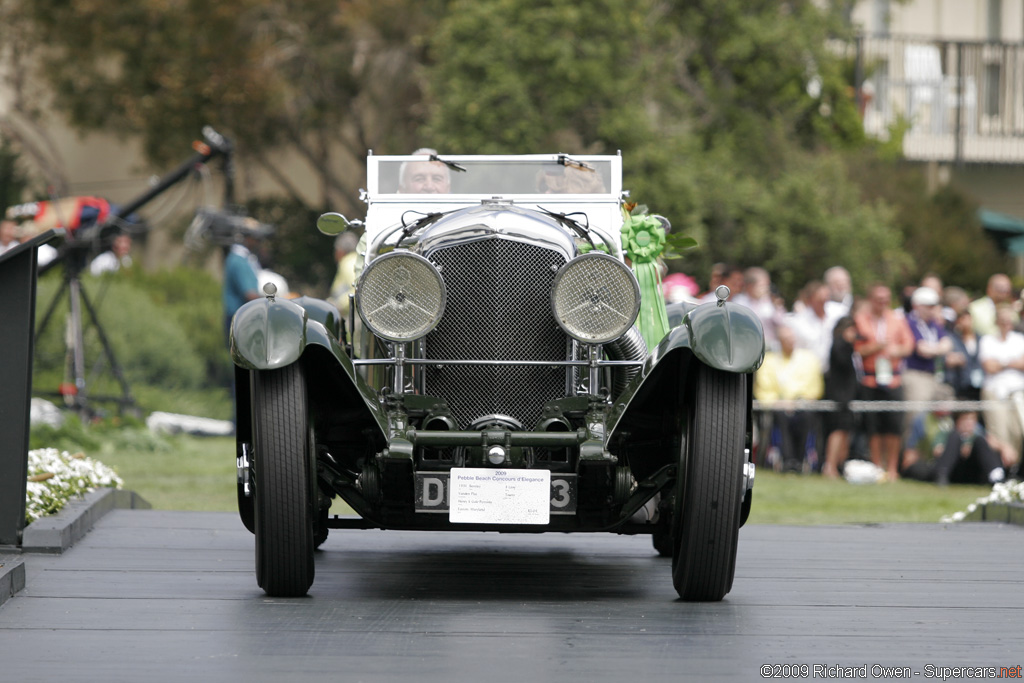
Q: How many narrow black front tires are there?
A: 2